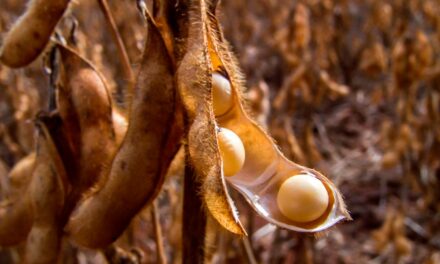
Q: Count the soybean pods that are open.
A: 1